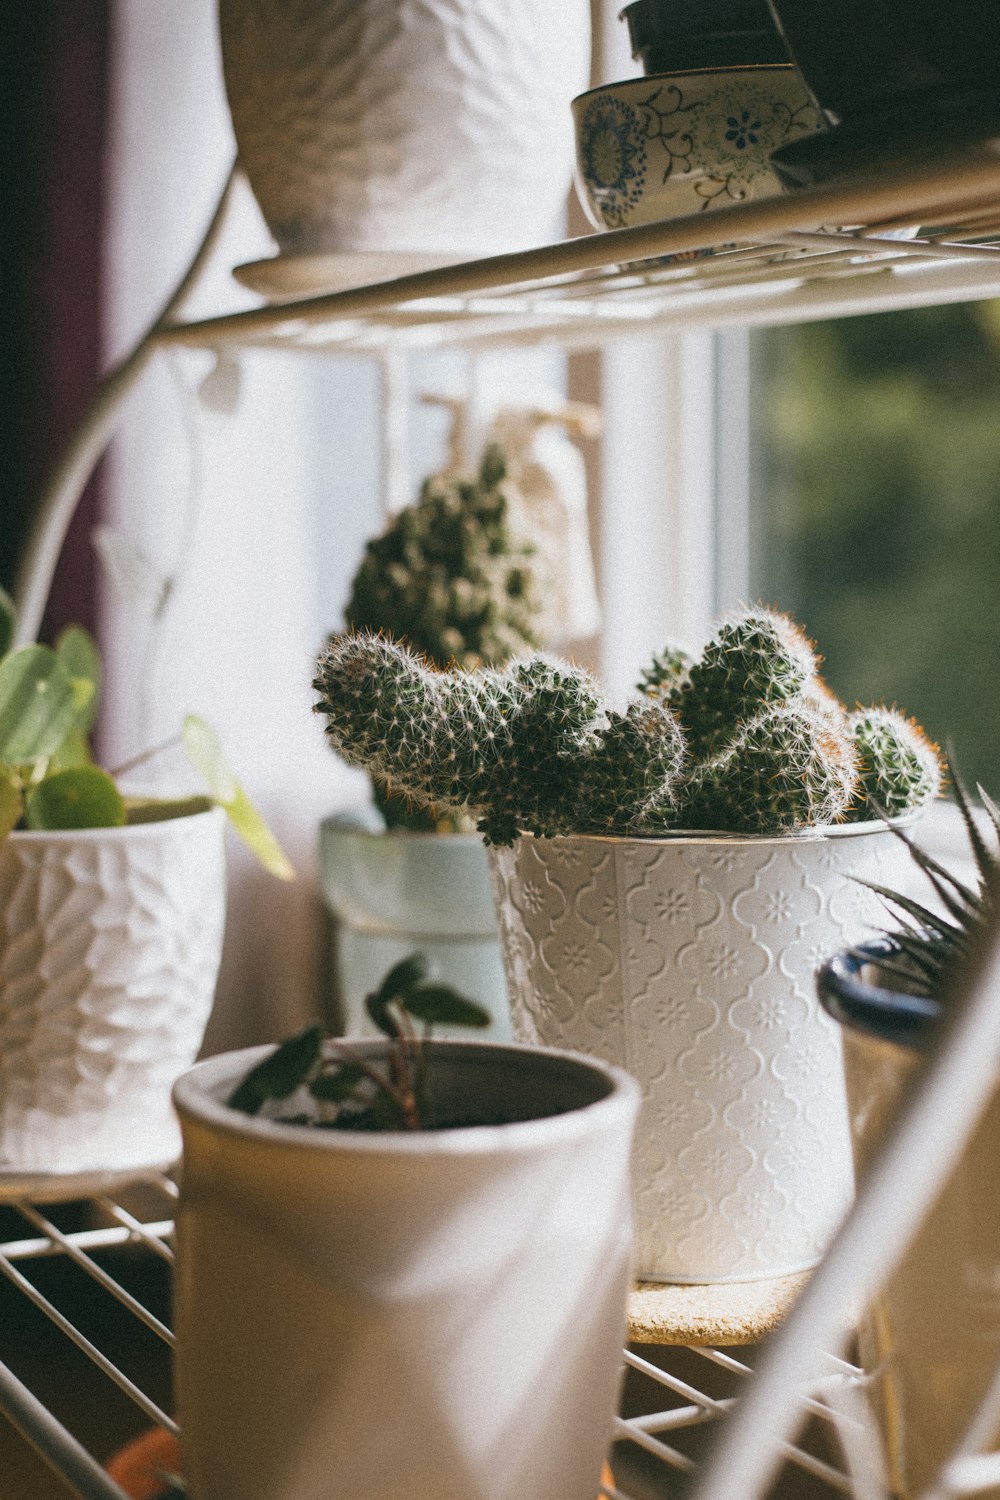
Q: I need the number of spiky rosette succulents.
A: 1